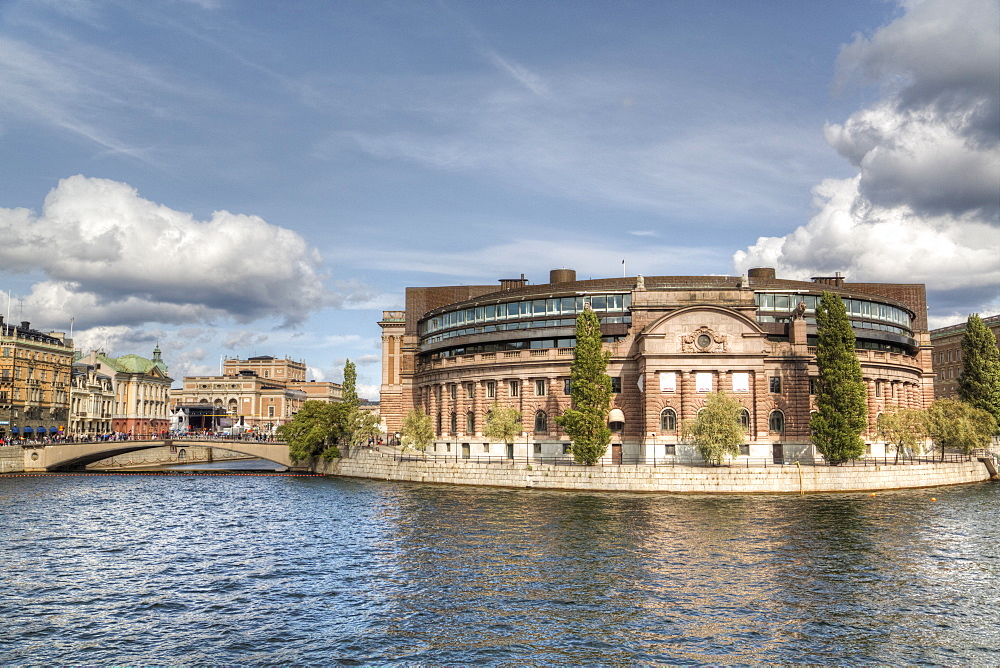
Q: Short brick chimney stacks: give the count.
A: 2